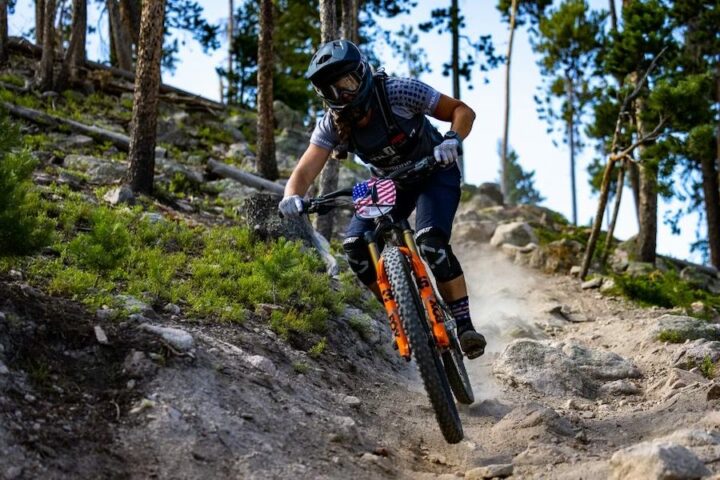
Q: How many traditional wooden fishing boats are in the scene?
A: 0